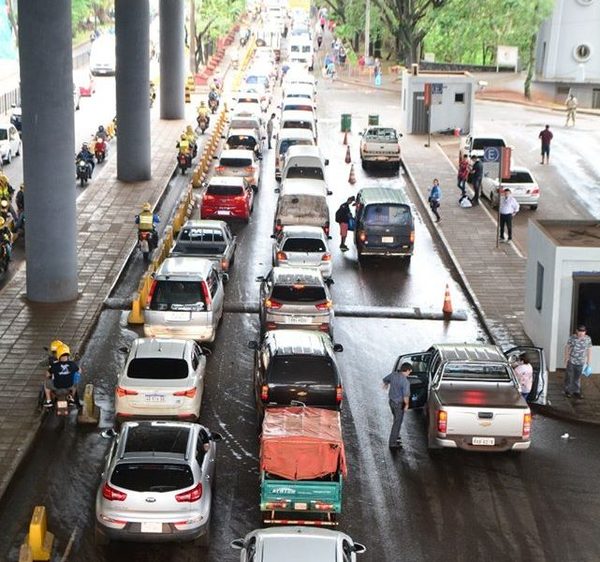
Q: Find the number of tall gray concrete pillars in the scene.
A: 3